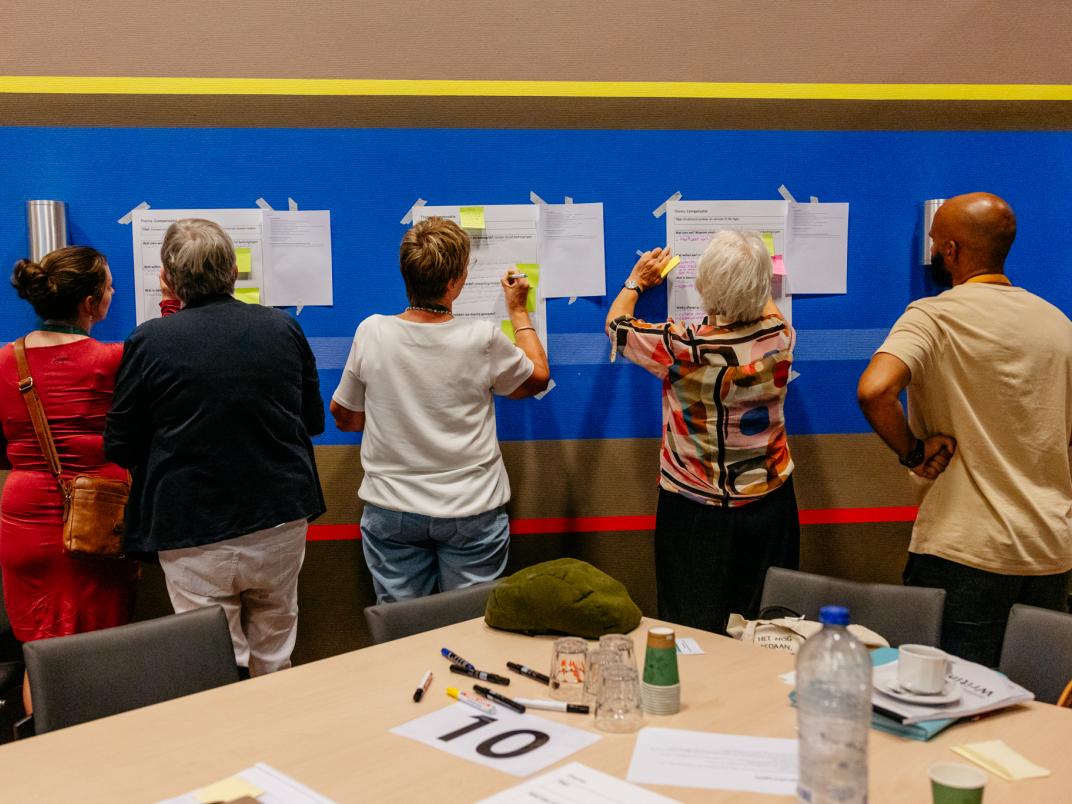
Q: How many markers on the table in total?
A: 7